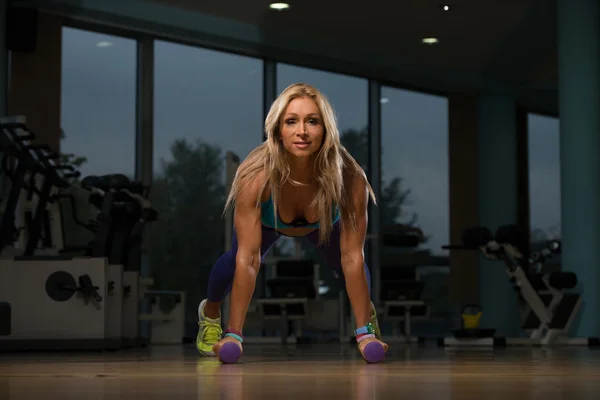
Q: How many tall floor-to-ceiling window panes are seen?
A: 5